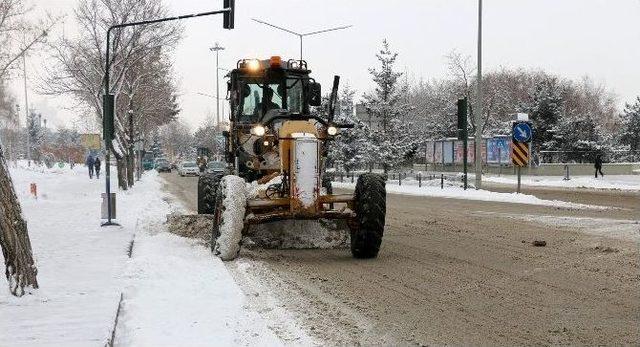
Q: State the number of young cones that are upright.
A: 0